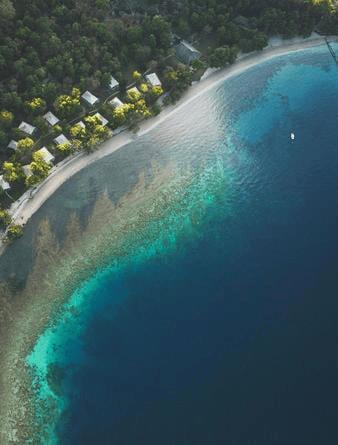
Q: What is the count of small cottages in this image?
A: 14